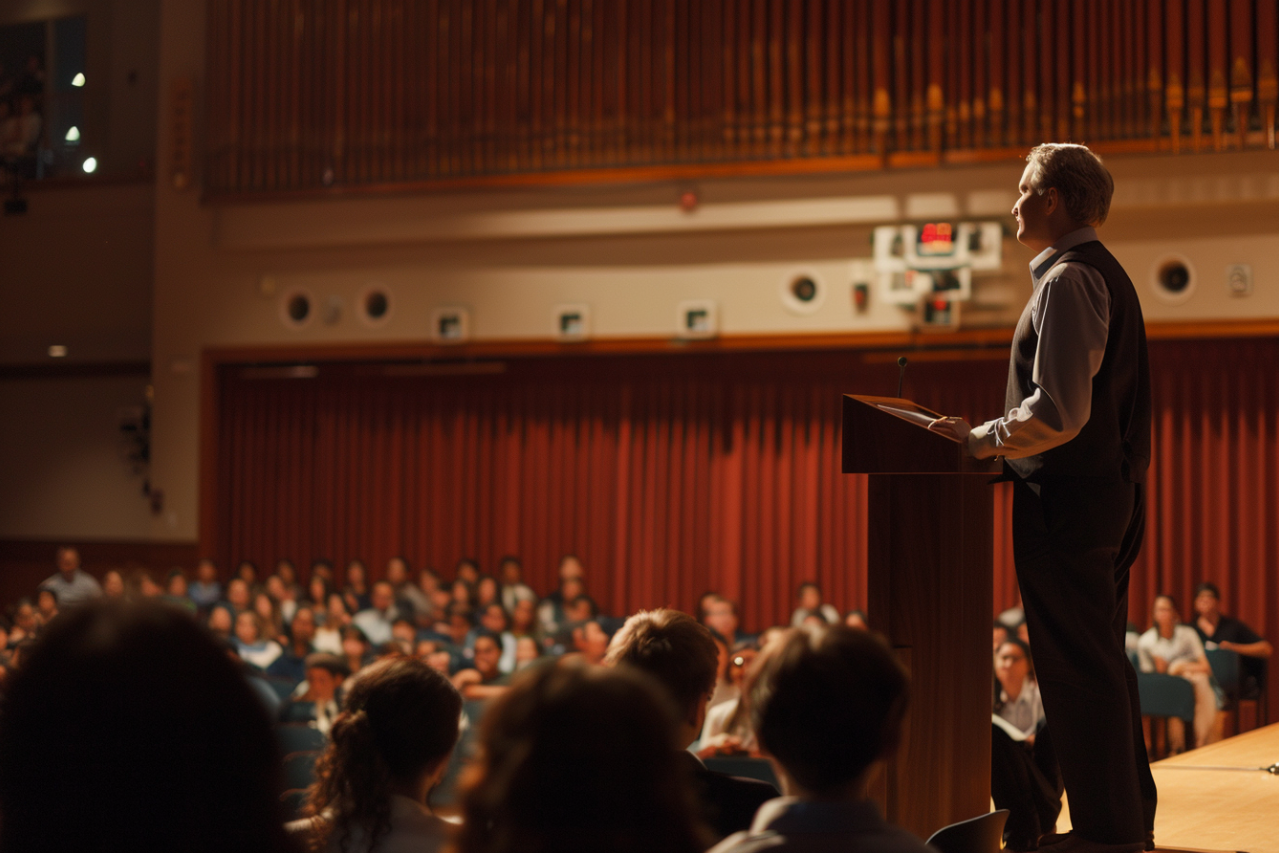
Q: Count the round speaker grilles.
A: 4